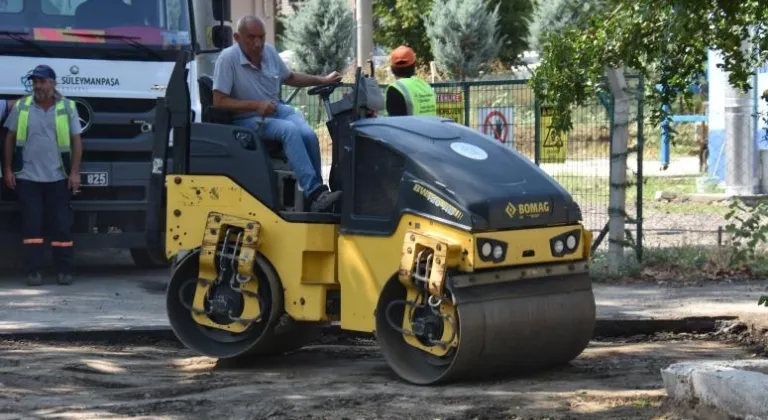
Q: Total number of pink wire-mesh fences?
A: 0